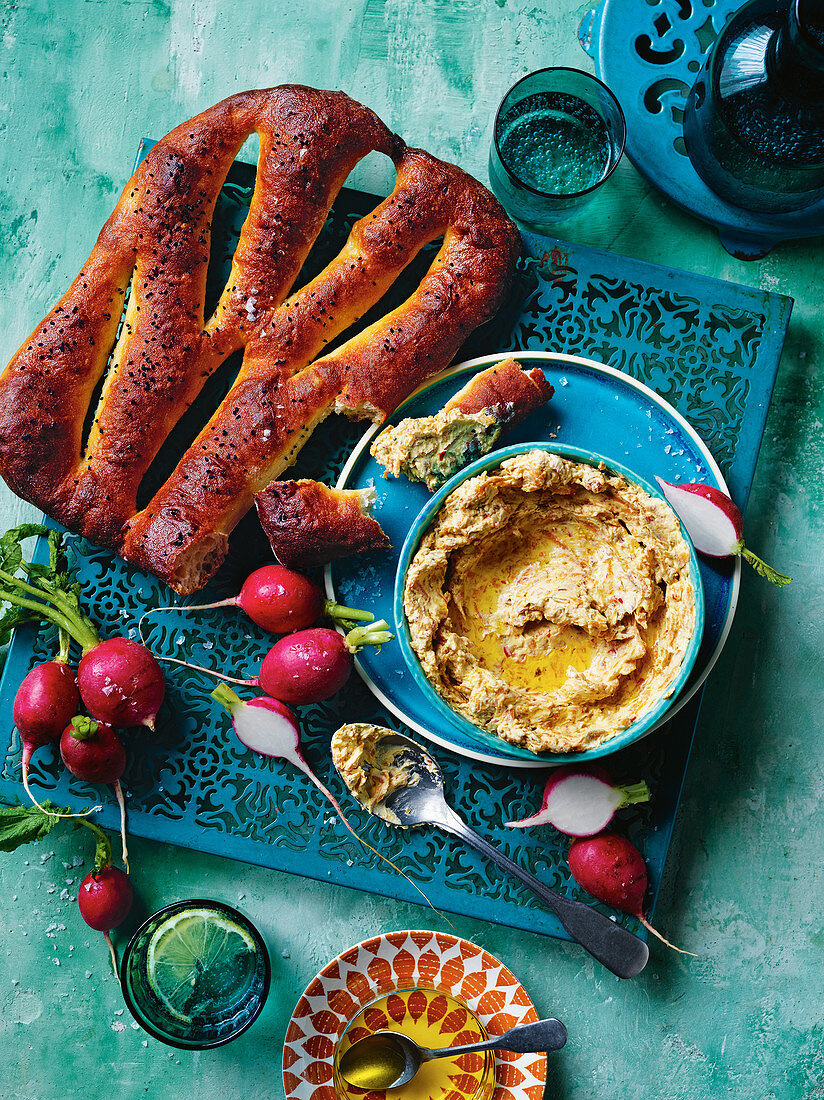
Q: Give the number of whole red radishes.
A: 7